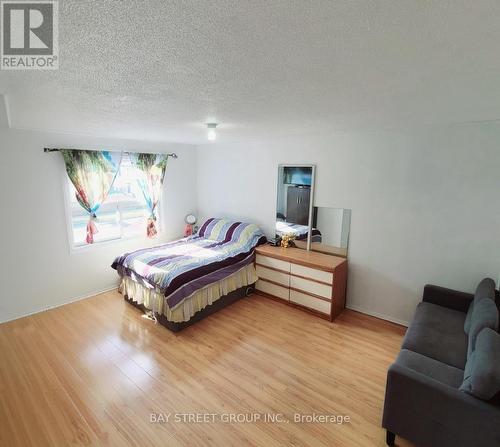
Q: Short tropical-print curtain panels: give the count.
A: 2